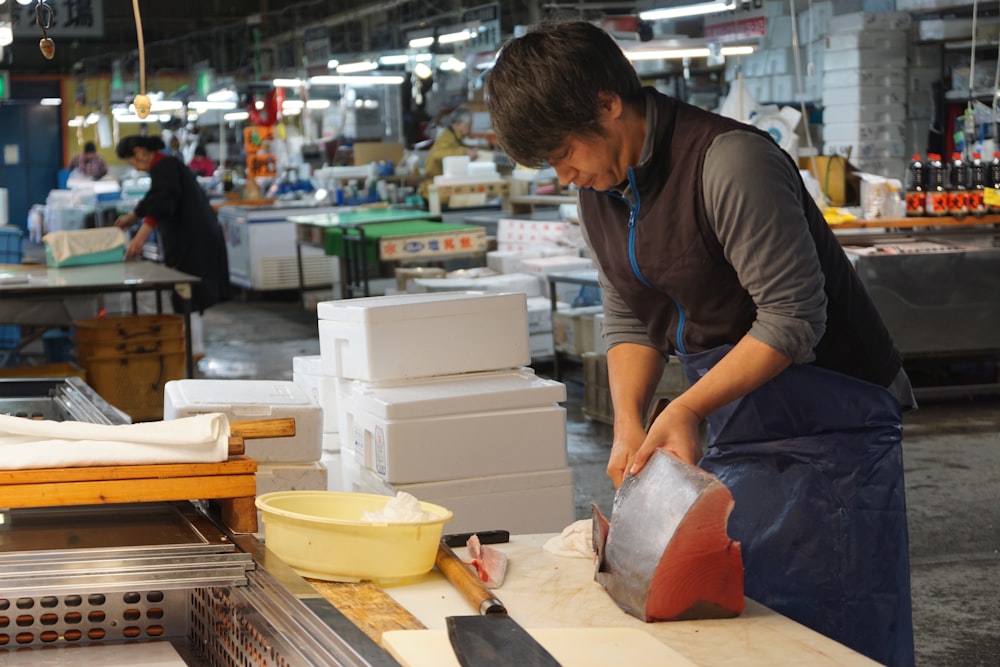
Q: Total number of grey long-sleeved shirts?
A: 1